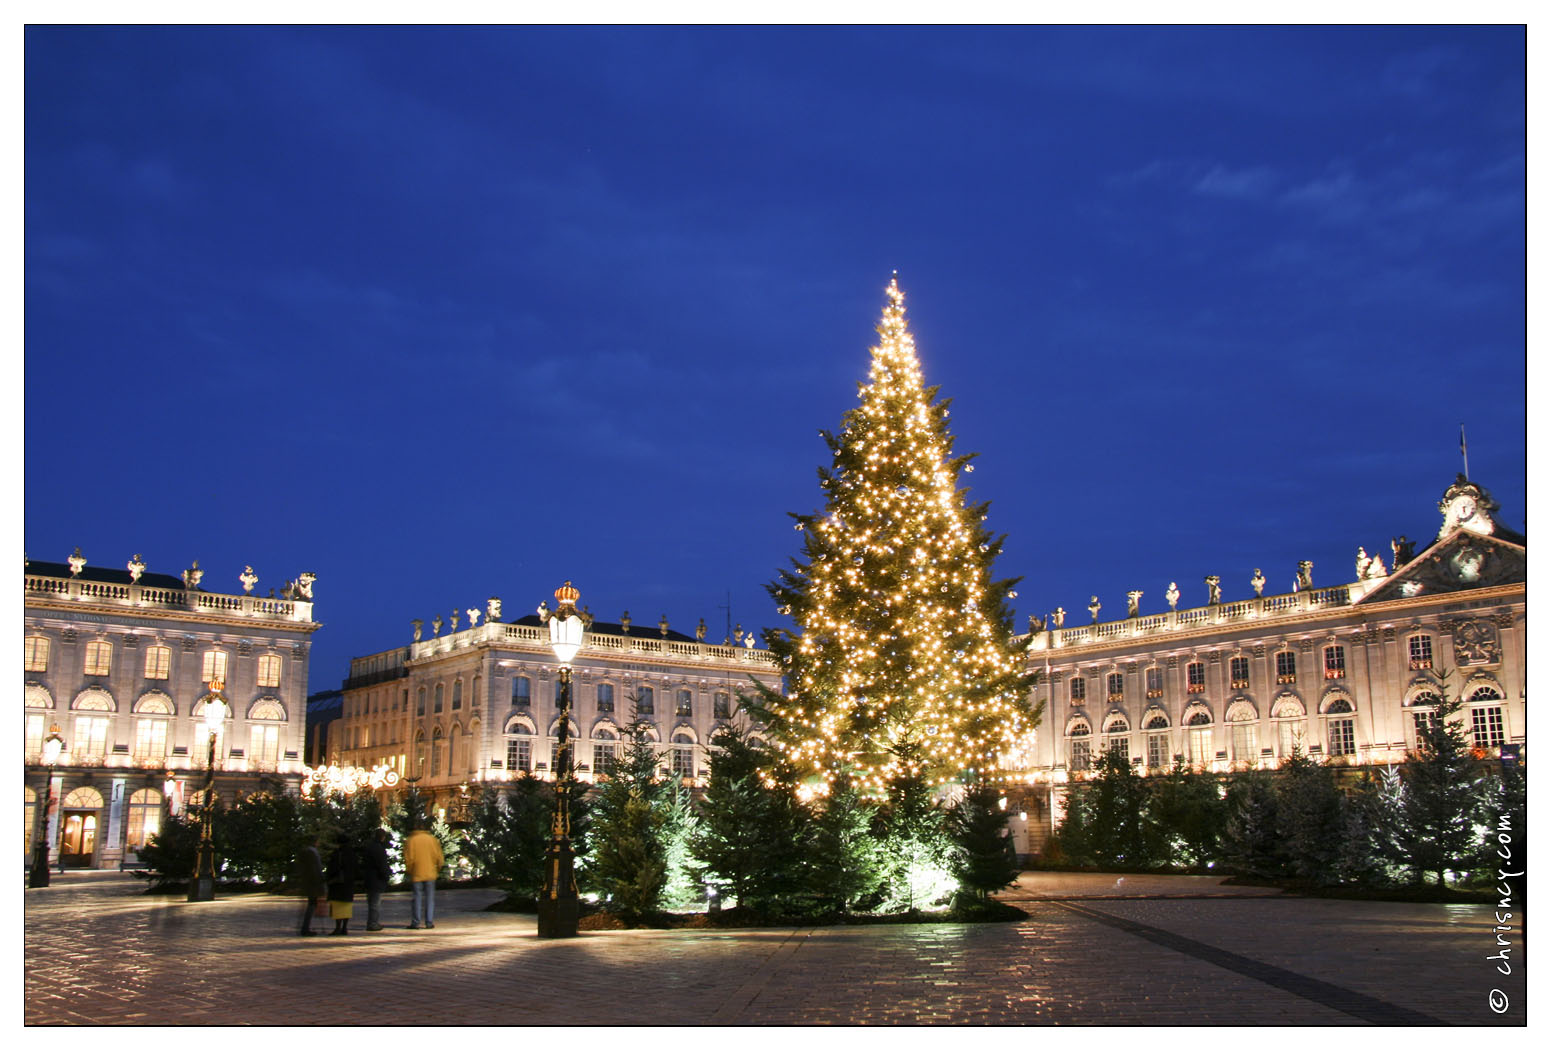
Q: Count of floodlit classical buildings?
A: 3